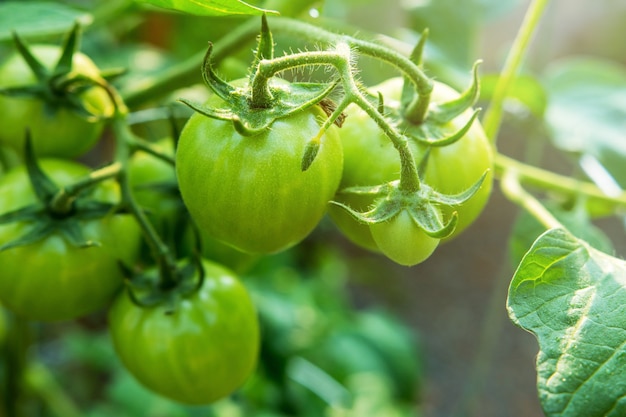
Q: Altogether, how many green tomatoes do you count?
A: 7